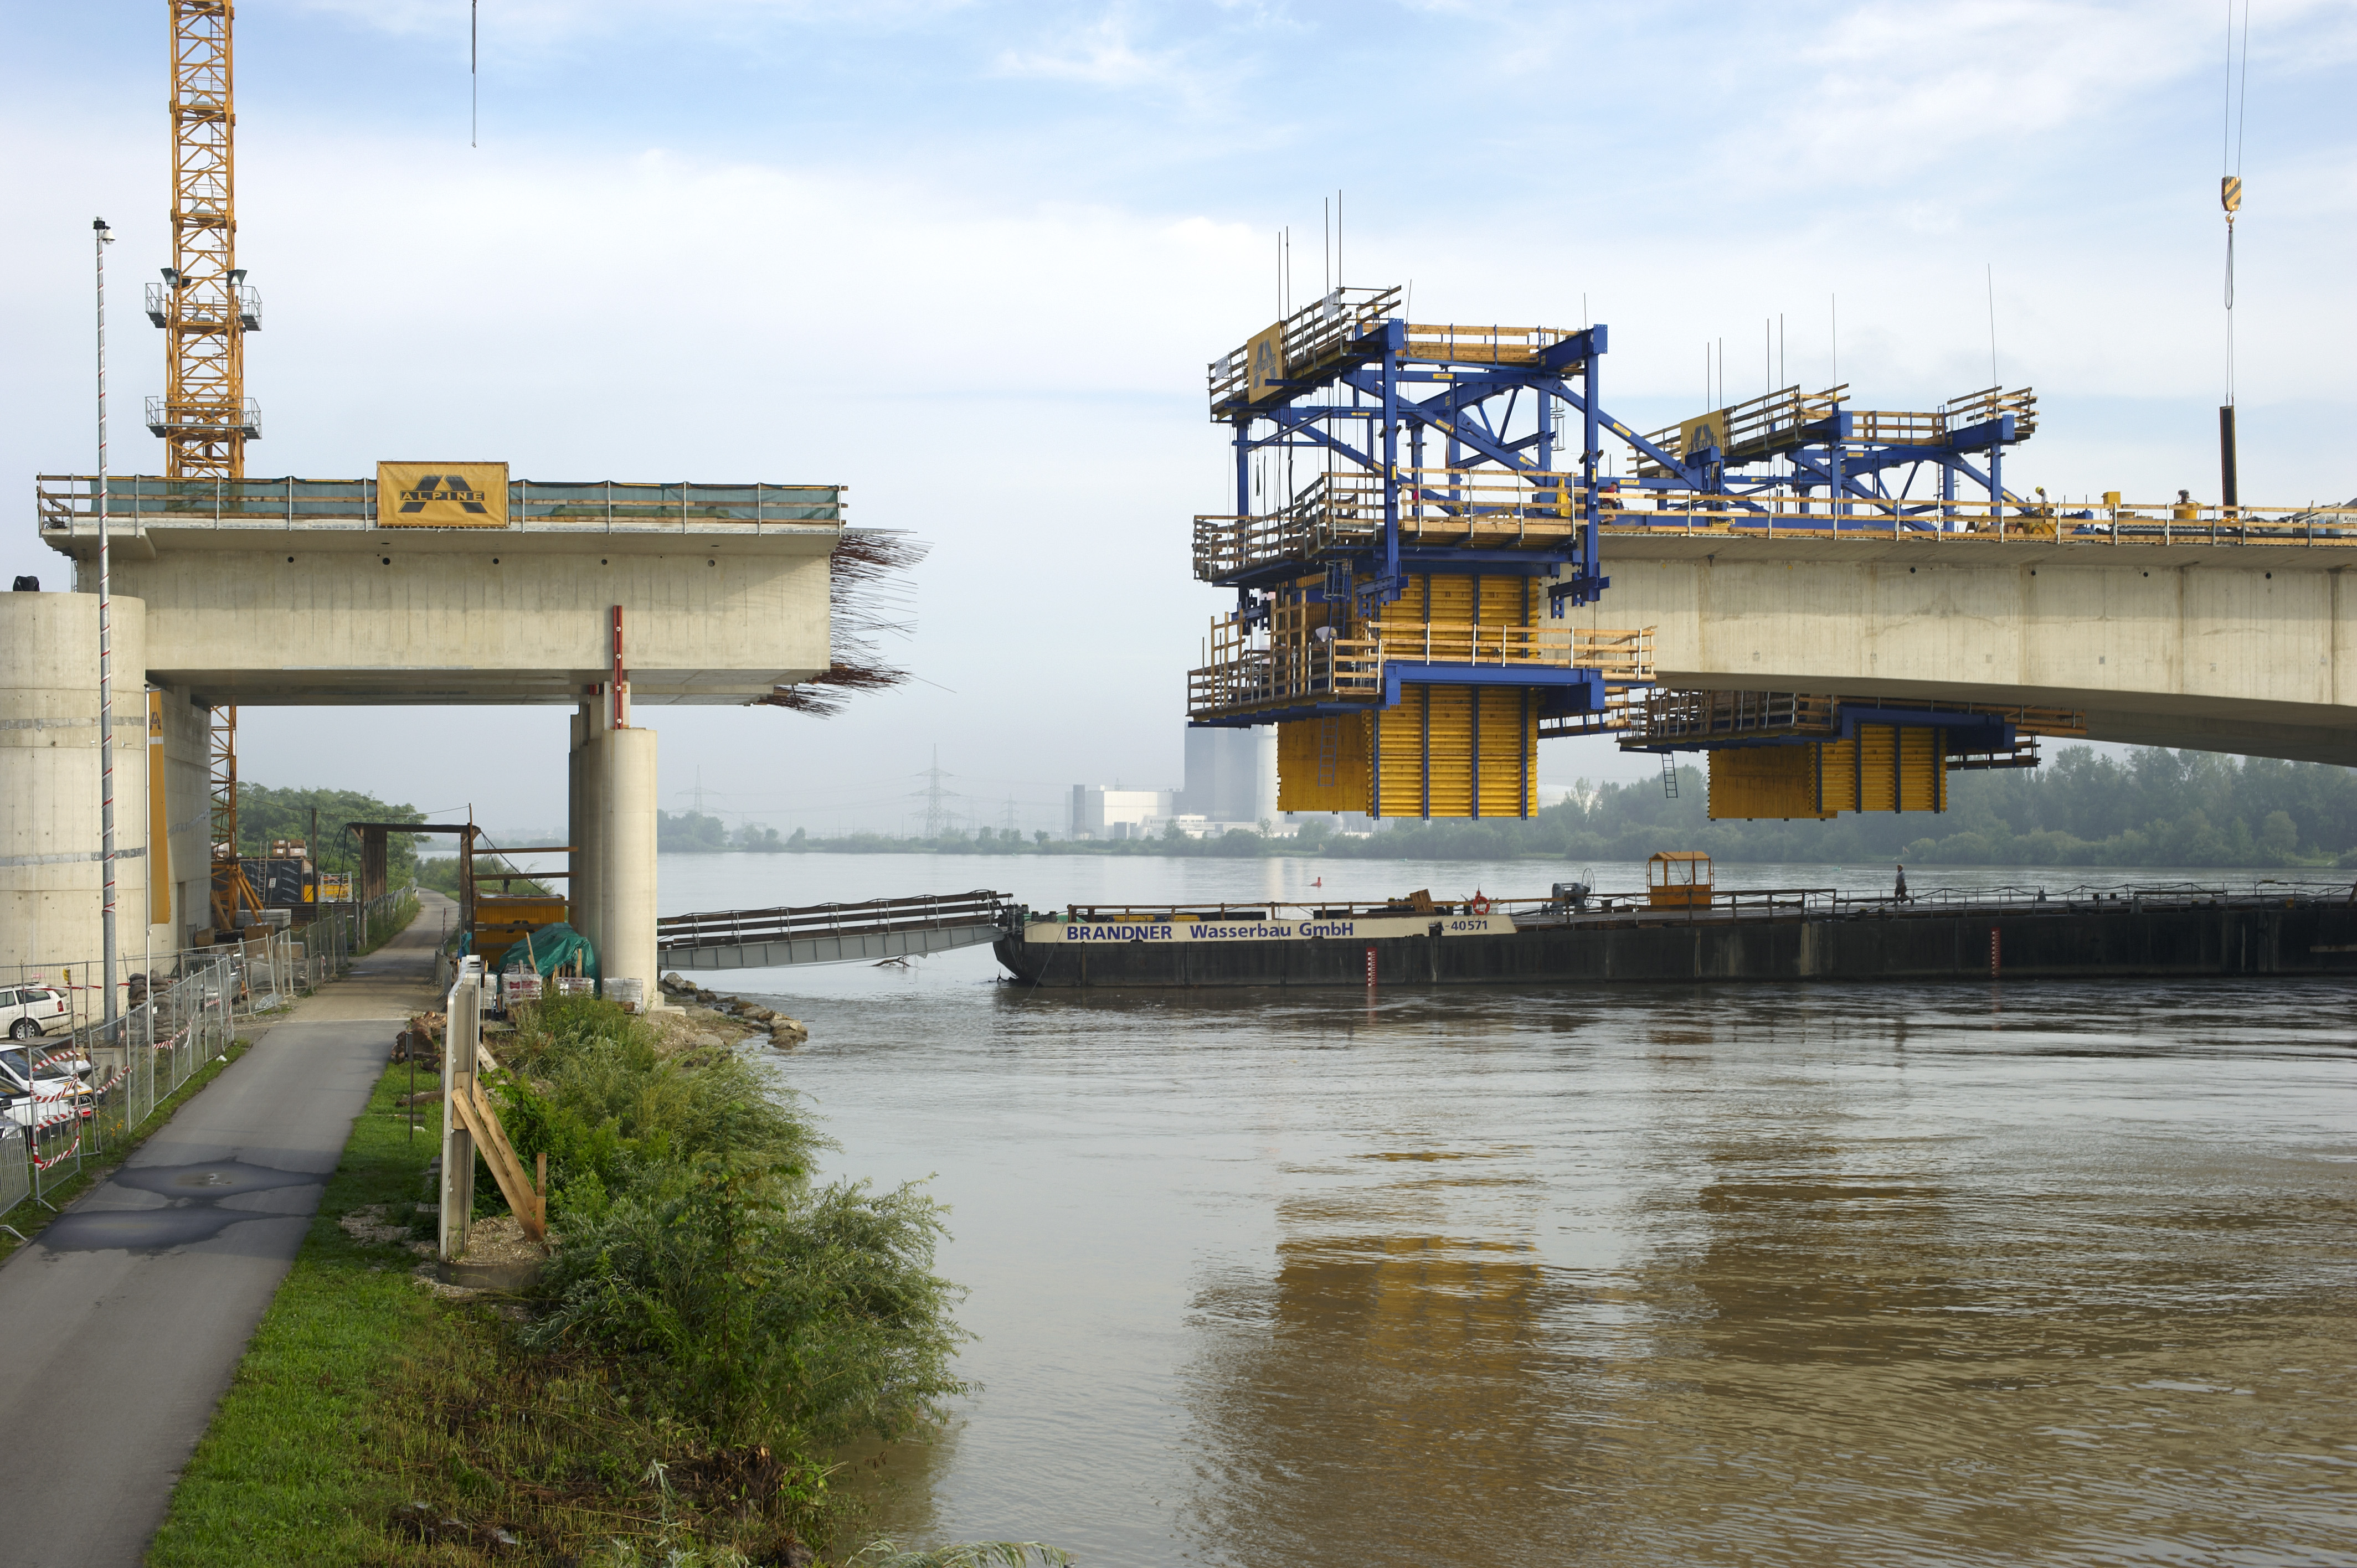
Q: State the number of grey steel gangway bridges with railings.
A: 1